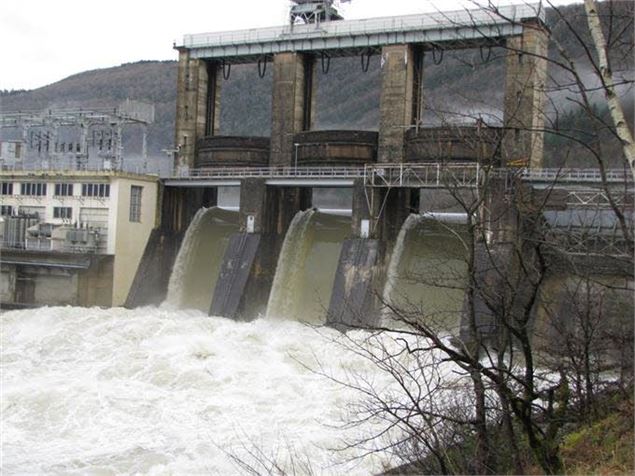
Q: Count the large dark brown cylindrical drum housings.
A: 3